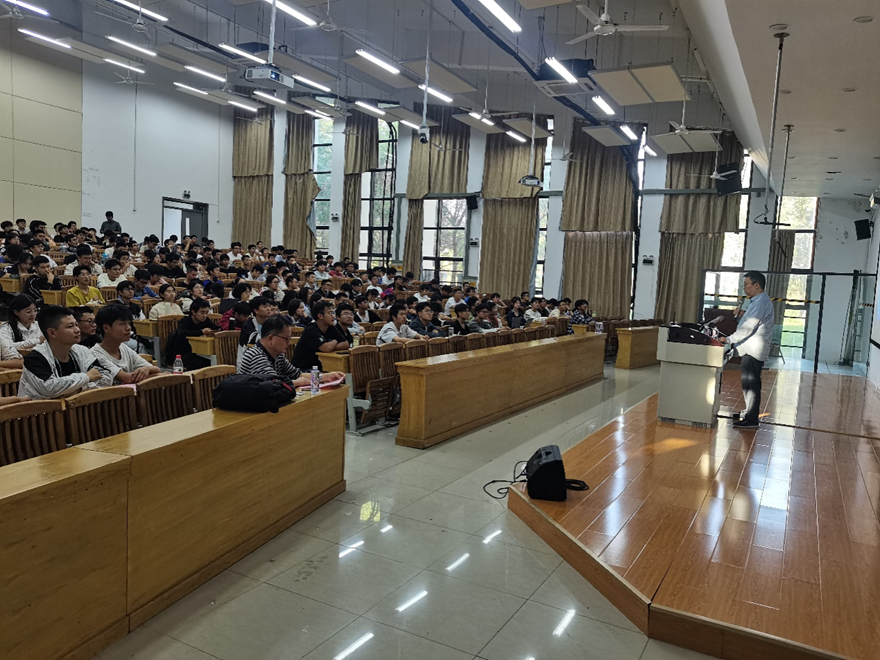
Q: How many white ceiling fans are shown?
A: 14